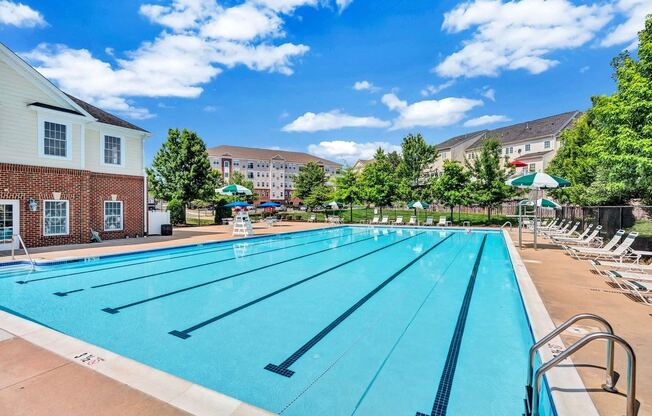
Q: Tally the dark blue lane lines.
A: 6